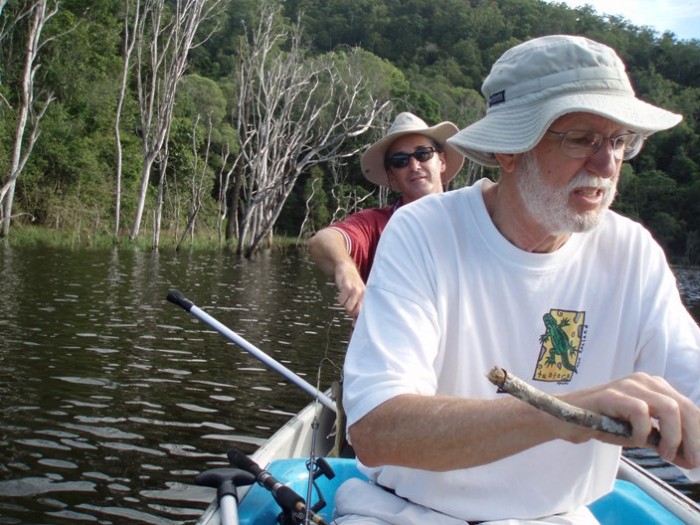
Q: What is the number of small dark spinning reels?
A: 1